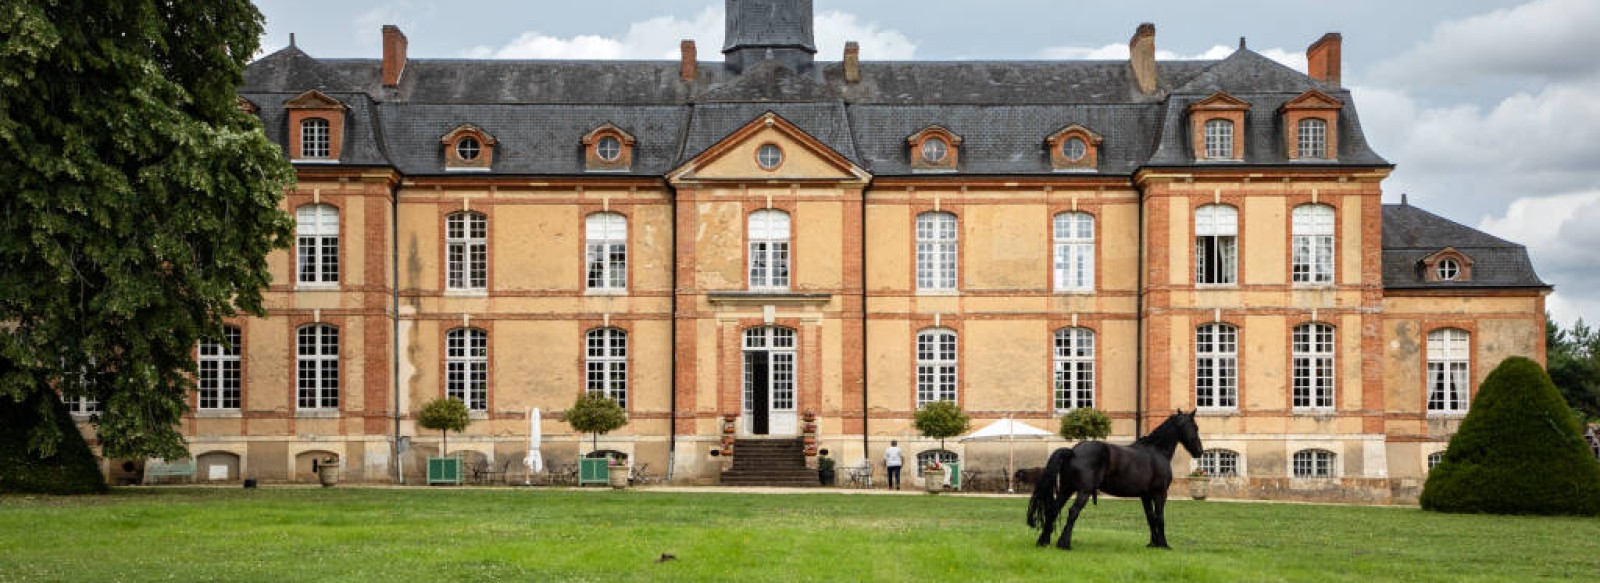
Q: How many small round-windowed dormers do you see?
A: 5